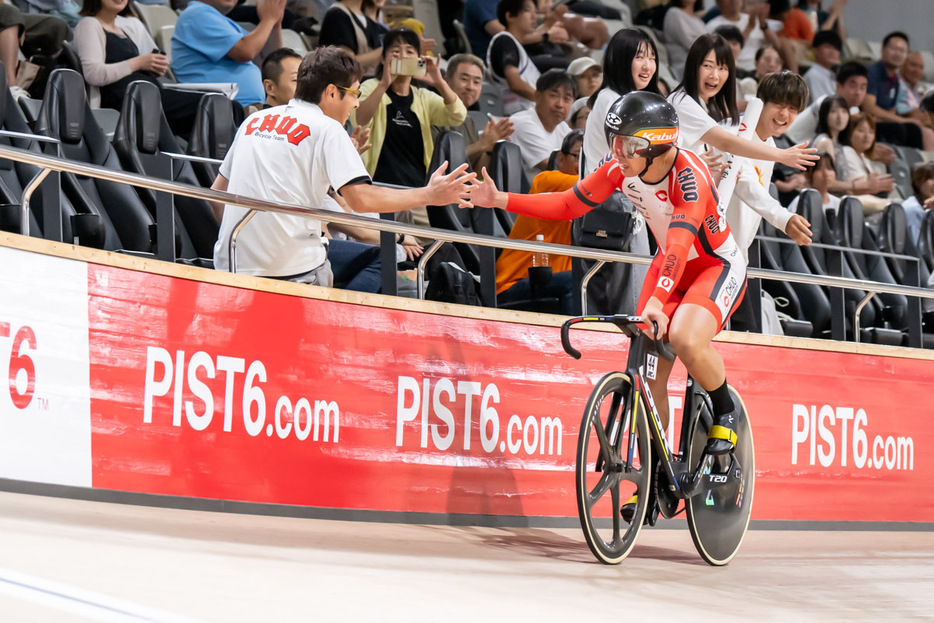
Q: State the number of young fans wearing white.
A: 3